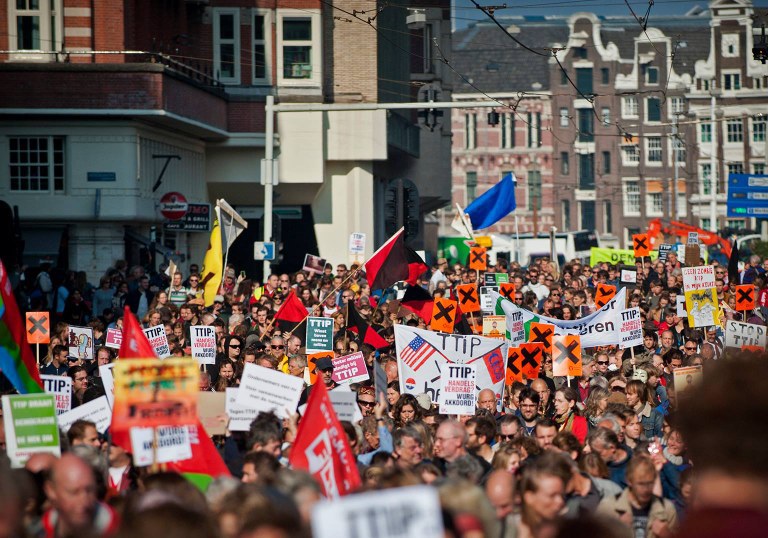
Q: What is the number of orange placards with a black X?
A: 13